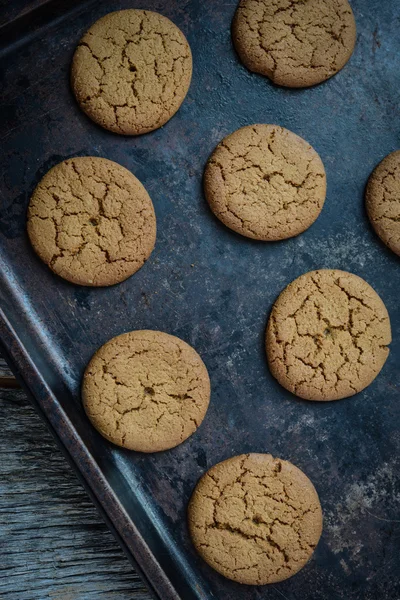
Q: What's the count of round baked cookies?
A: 8